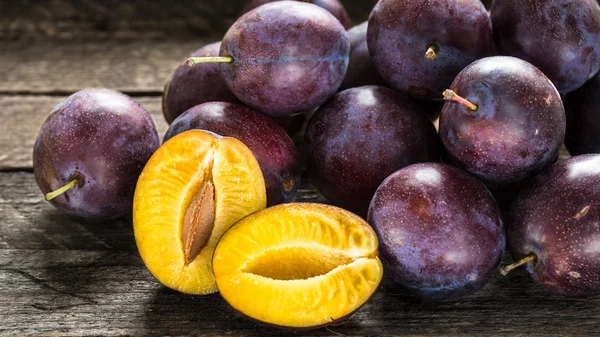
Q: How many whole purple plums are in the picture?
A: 13